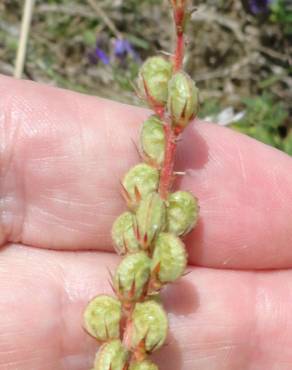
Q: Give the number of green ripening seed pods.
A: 13